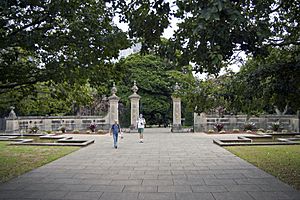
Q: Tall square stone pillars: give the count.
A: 3